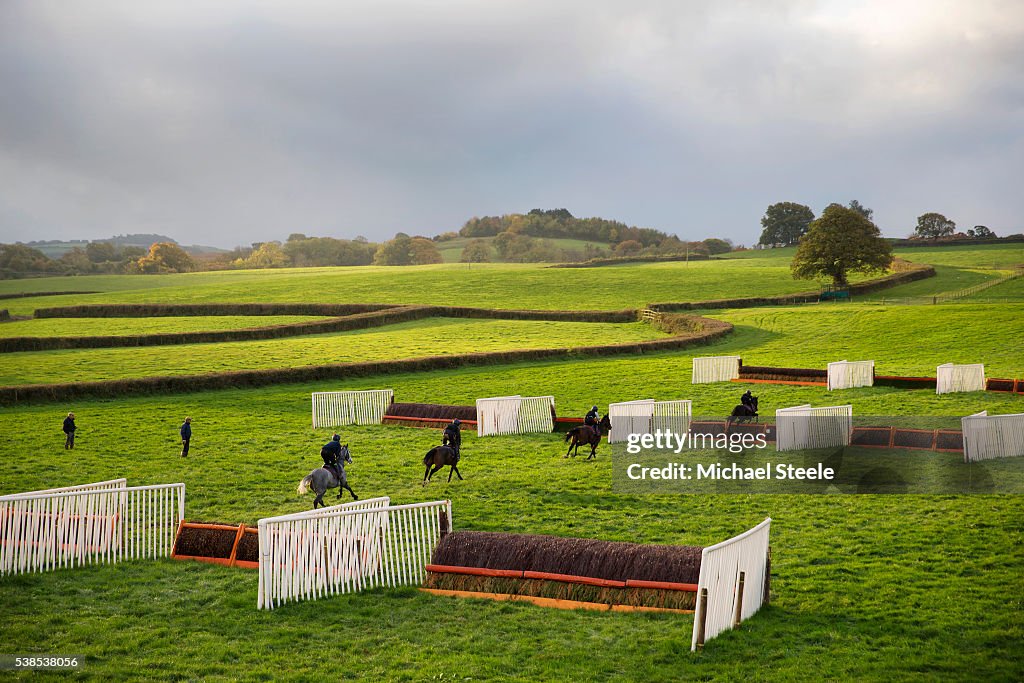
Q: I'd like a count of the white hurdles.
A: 11